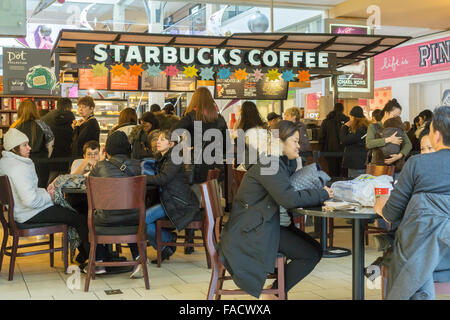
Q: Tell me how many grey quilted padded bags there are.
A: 1